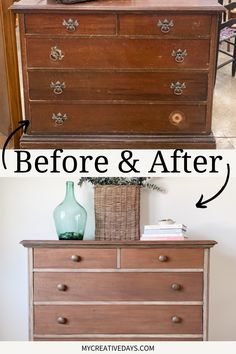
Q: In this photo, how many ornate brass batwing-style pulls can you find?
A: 7